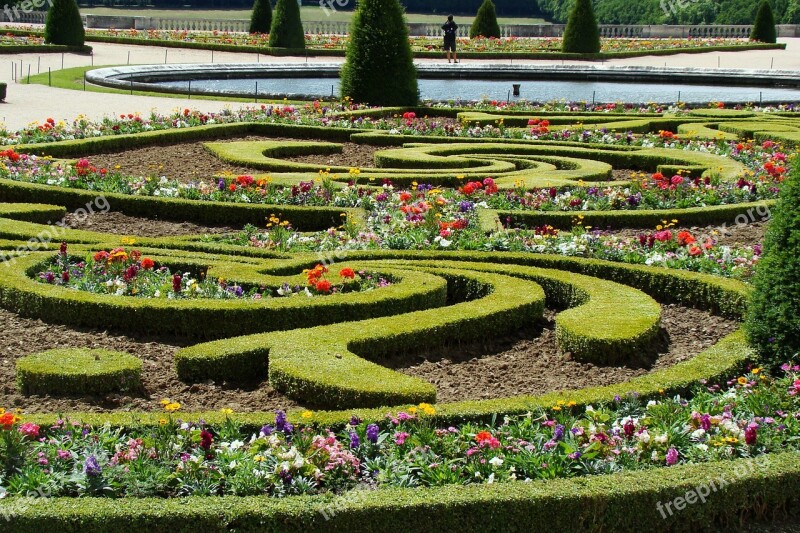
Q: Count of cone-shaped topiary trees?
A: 8